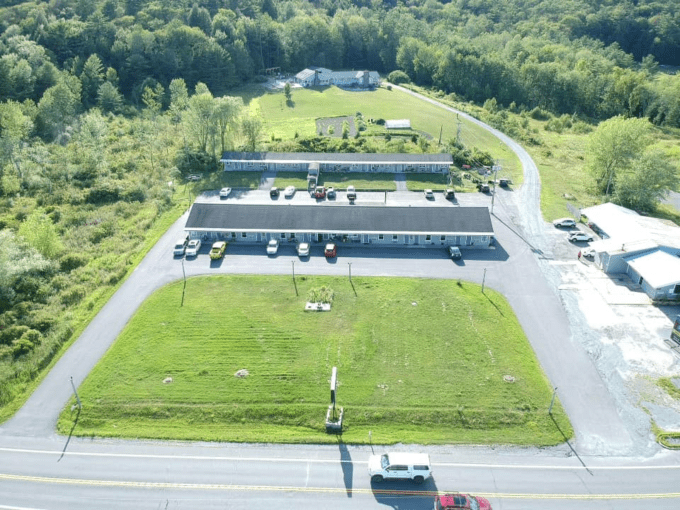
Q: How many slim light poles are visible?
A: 6